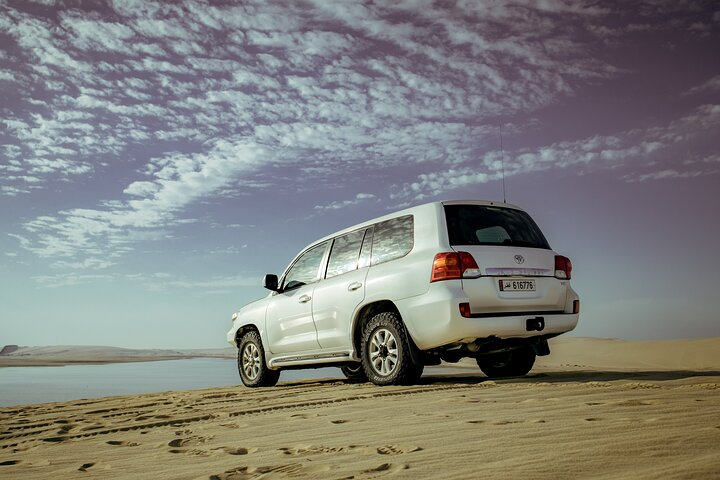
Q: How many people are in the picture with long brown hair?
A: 0